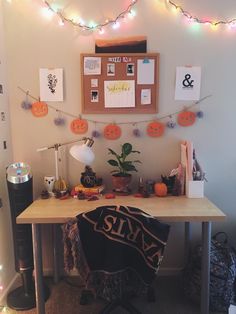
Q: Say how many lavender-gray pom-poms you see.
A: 6